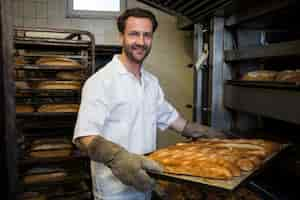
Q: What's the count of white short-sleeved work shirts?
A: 1